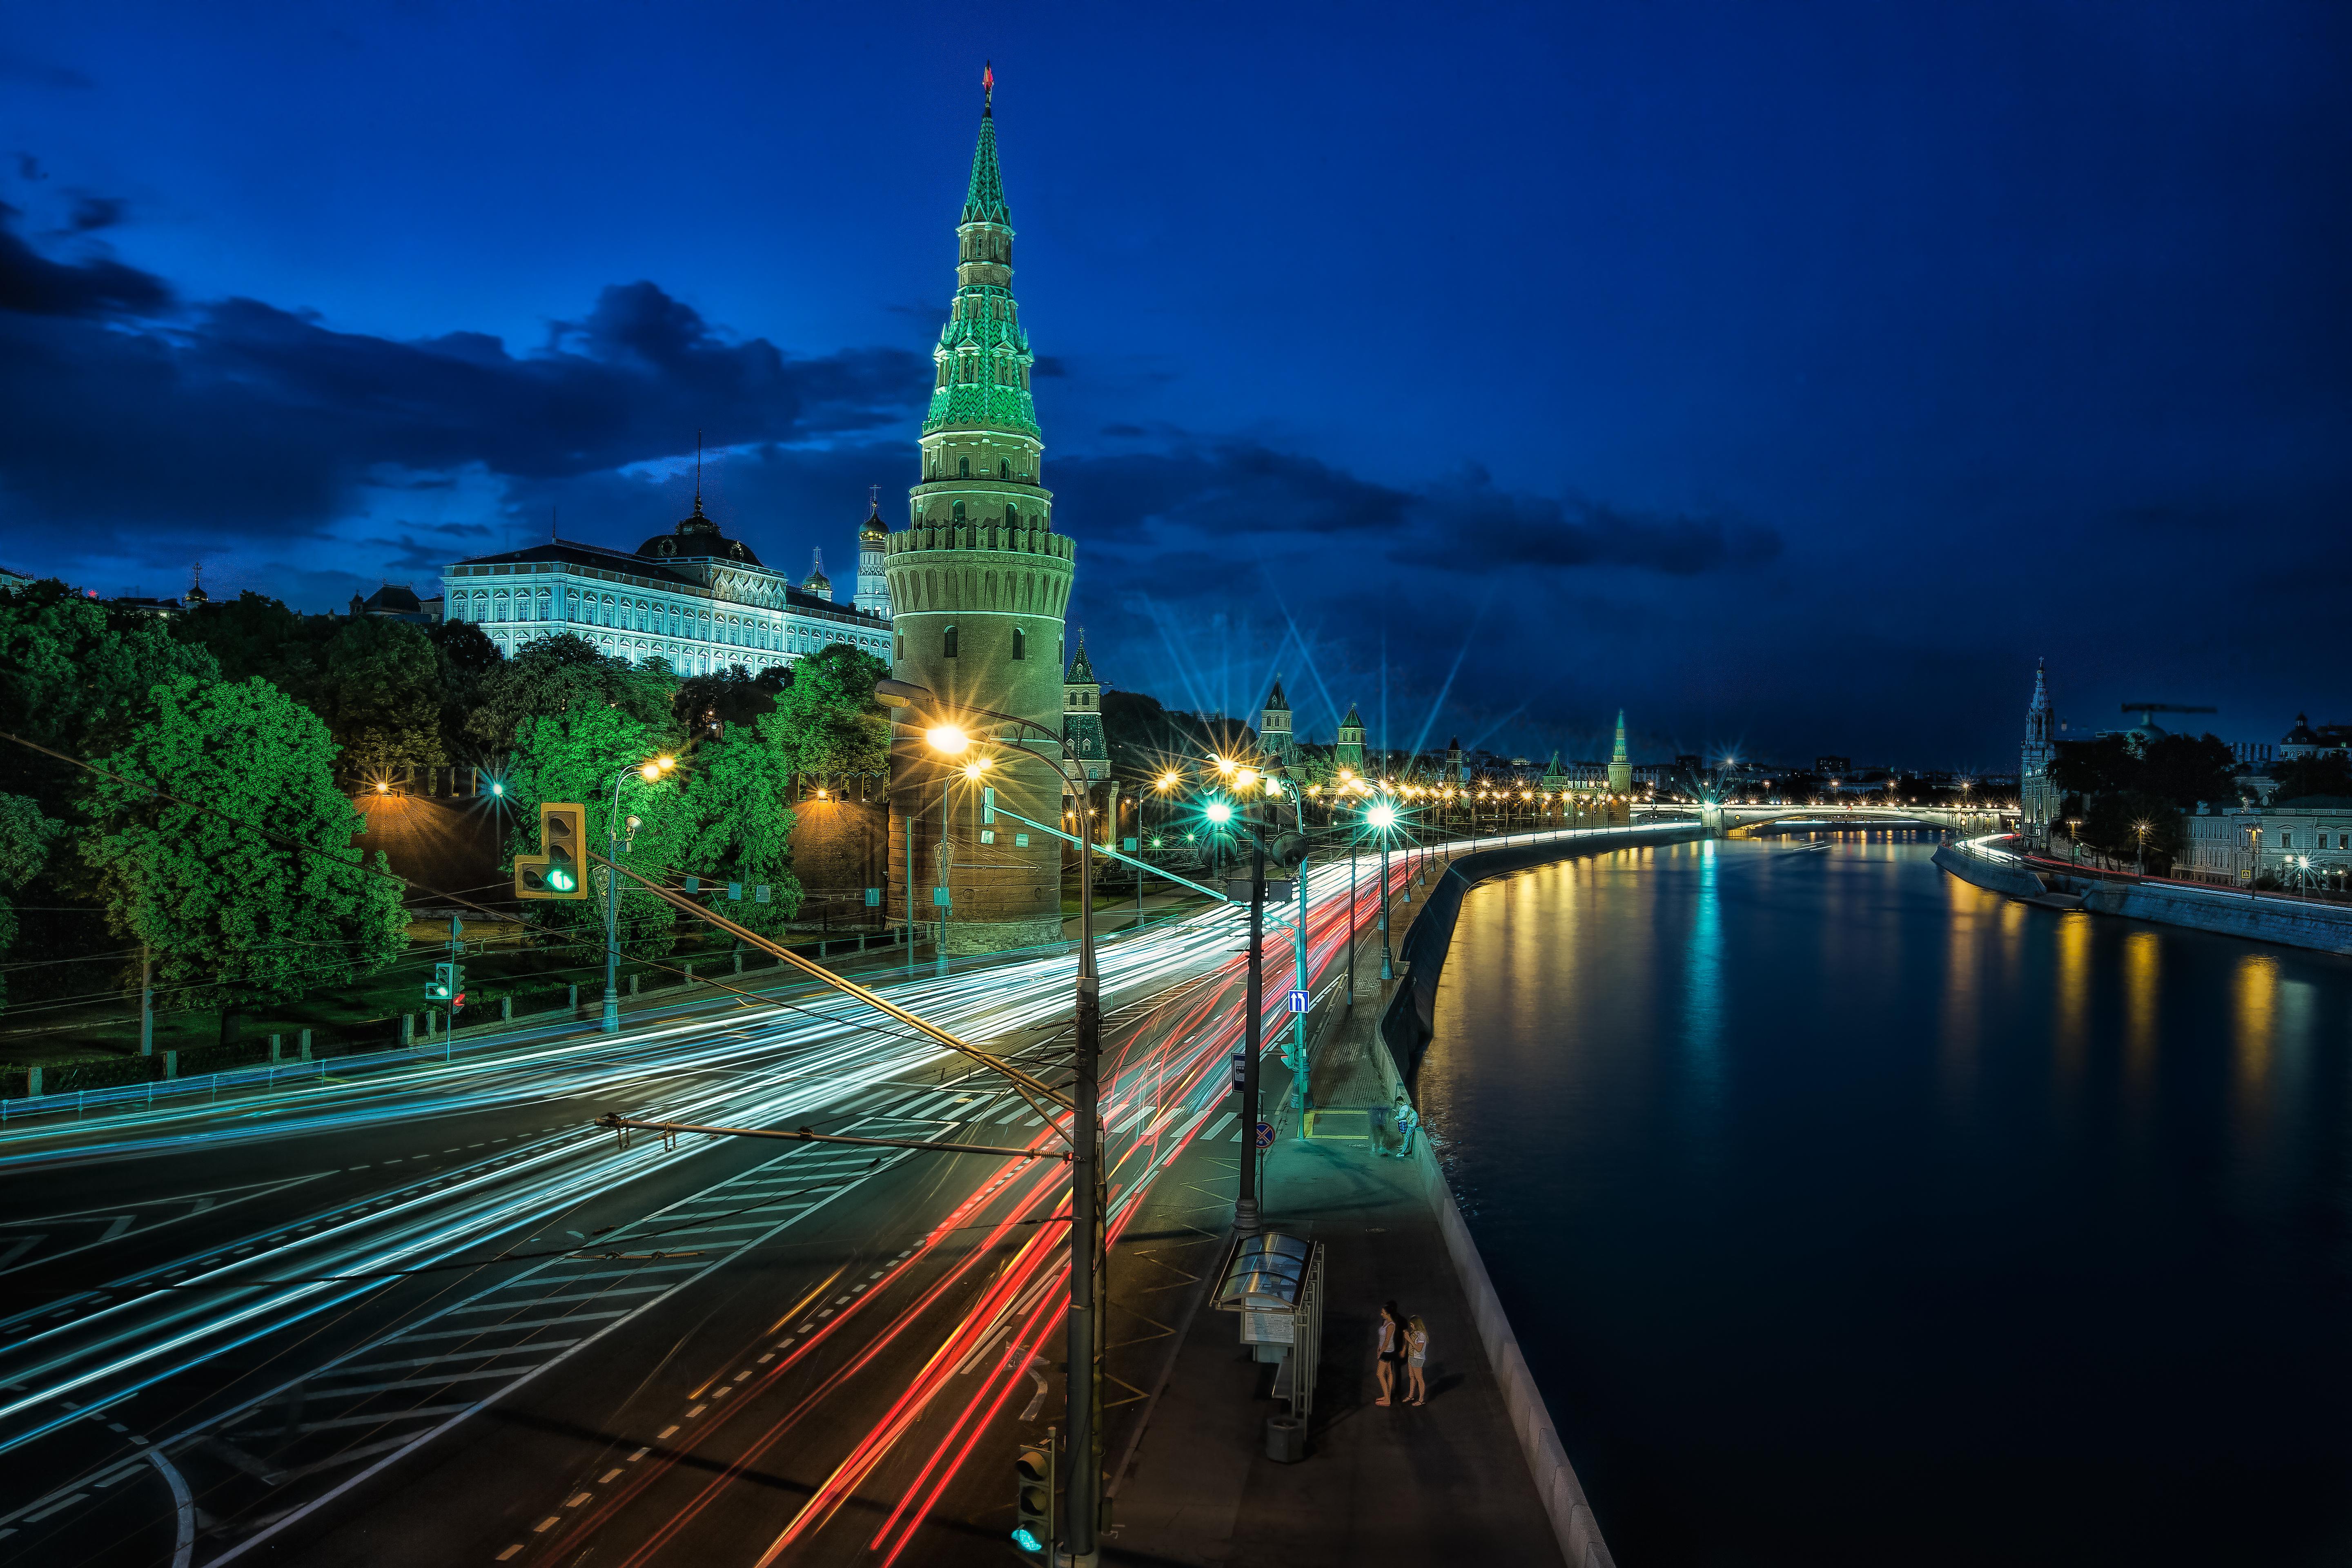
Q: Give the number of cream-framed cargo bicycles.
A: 0